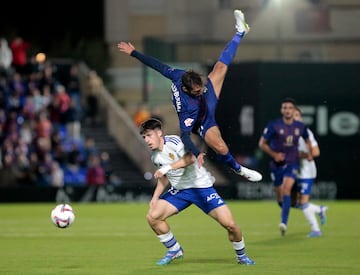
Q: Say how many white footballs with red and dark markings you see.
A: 1